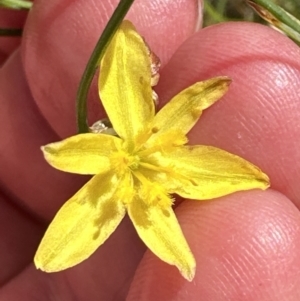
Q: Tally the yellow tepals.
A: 6